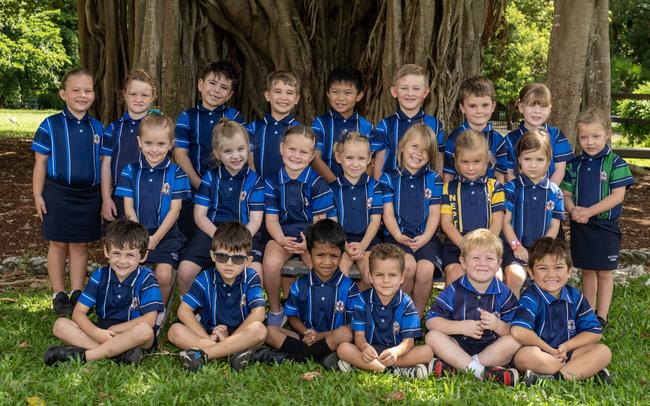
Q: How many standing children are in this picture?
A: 9